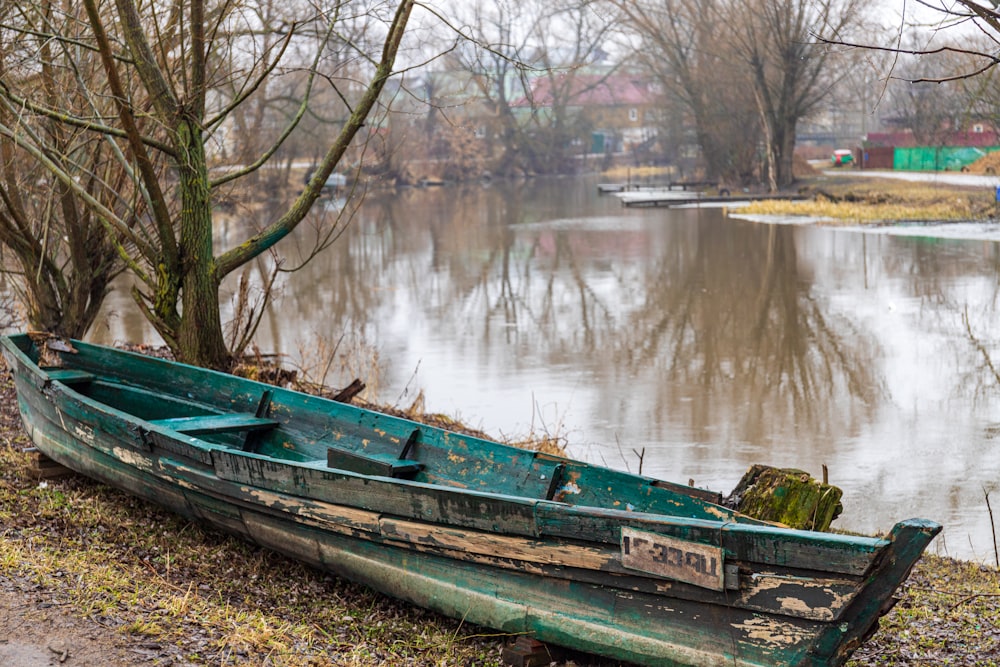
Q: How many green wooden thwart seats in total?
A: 3